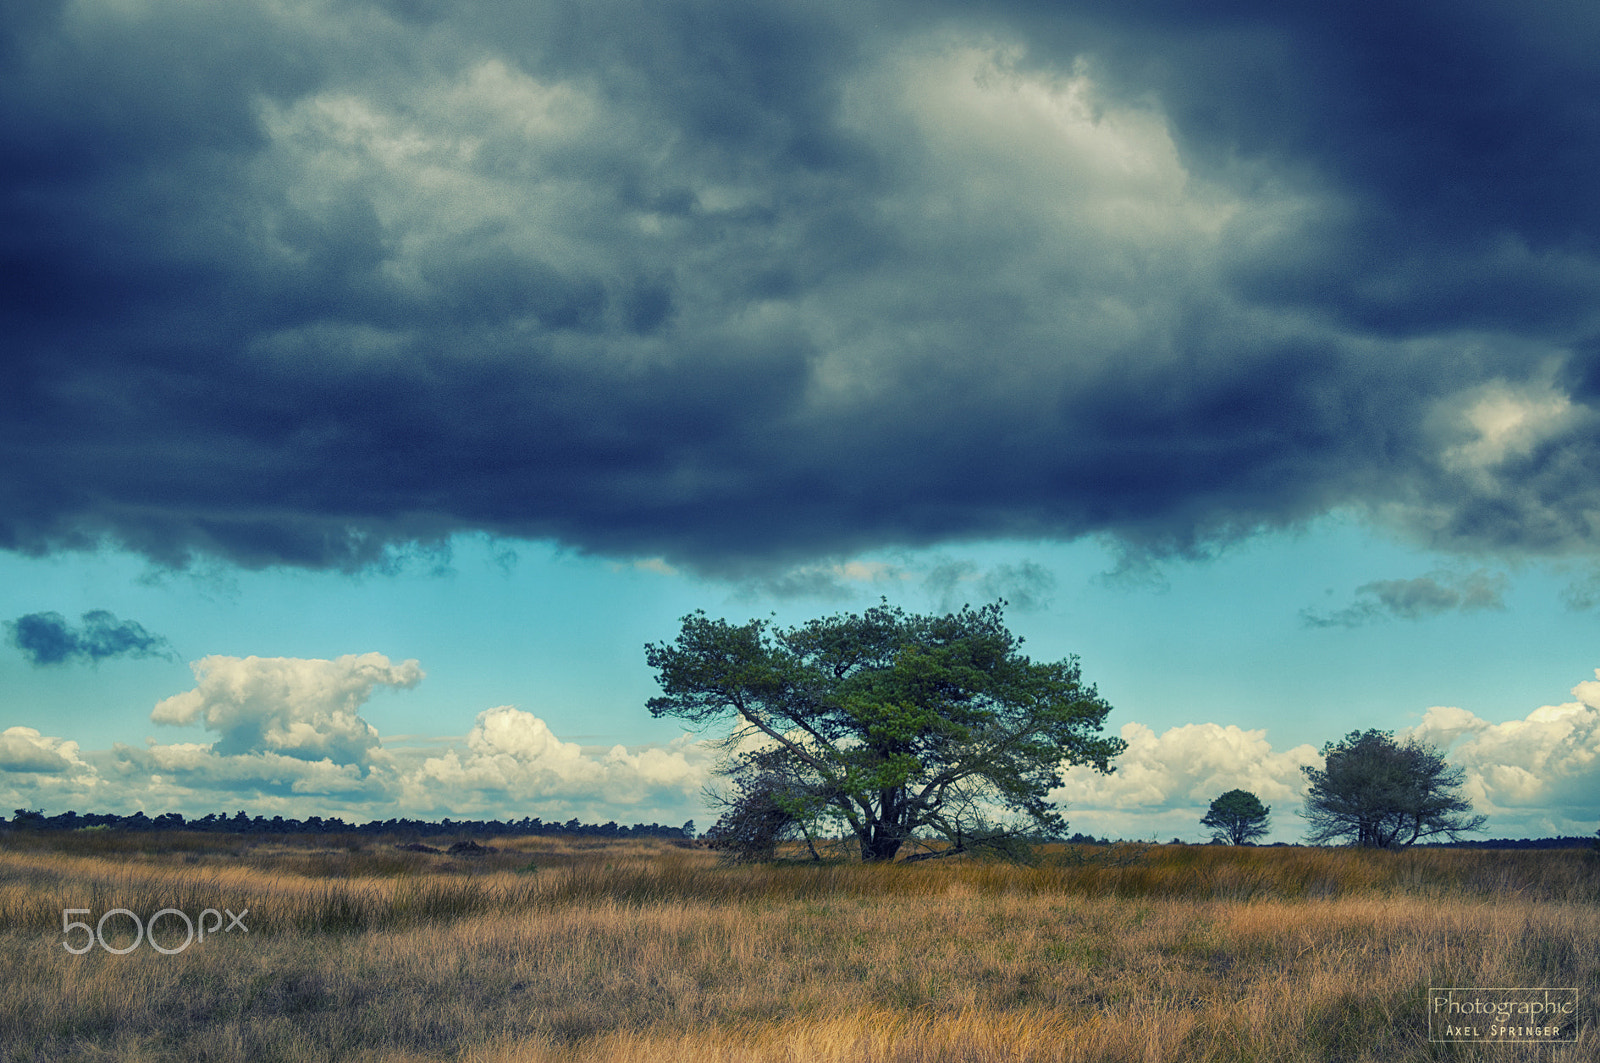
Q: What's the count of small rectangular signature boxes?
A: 1